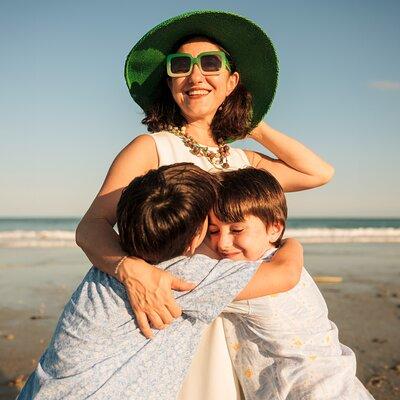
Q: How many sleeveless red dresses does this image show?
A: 0